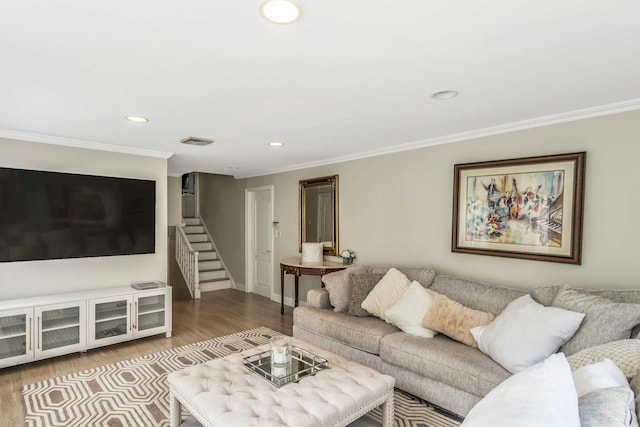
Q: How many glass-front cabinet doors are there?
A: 4